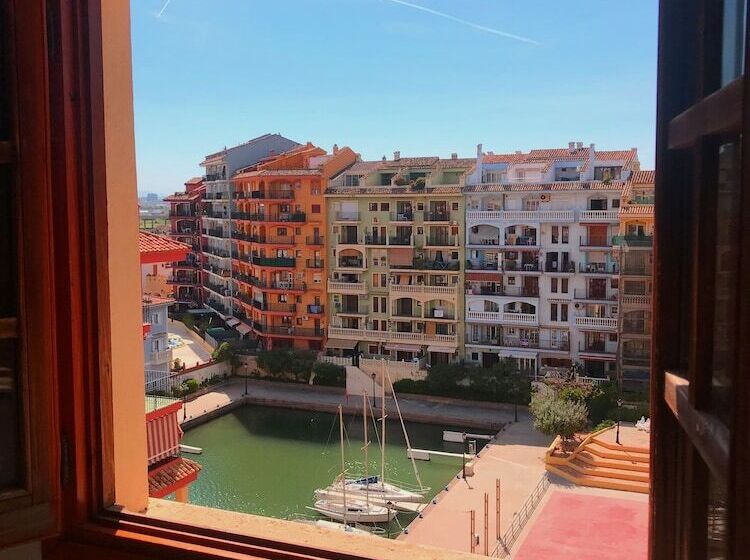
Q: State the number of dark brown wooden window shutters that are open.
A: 2